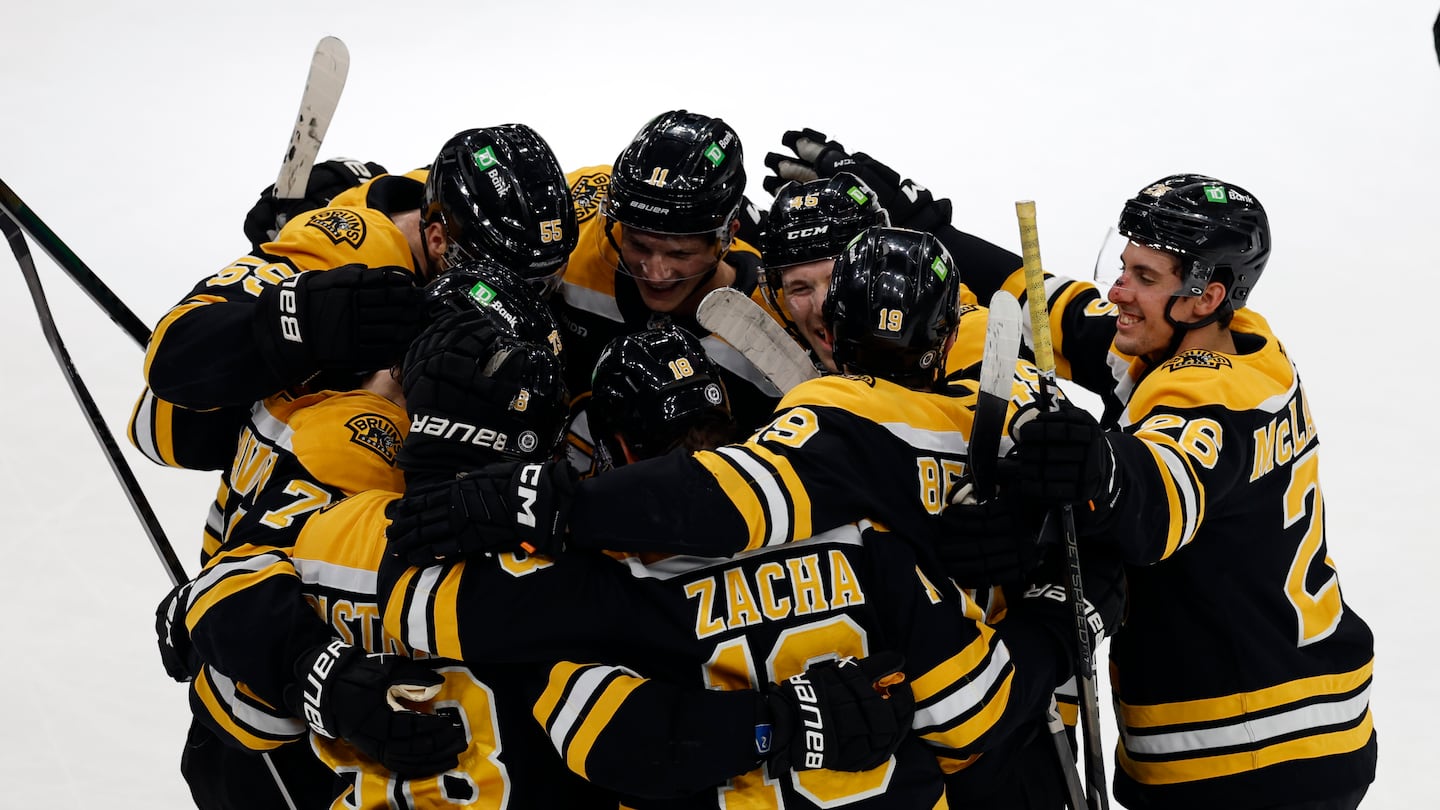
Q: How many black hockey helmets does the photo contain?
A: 8